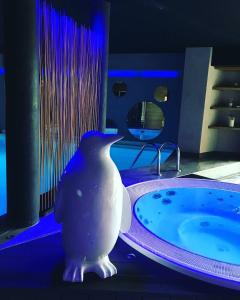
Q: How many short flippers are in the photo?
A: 2